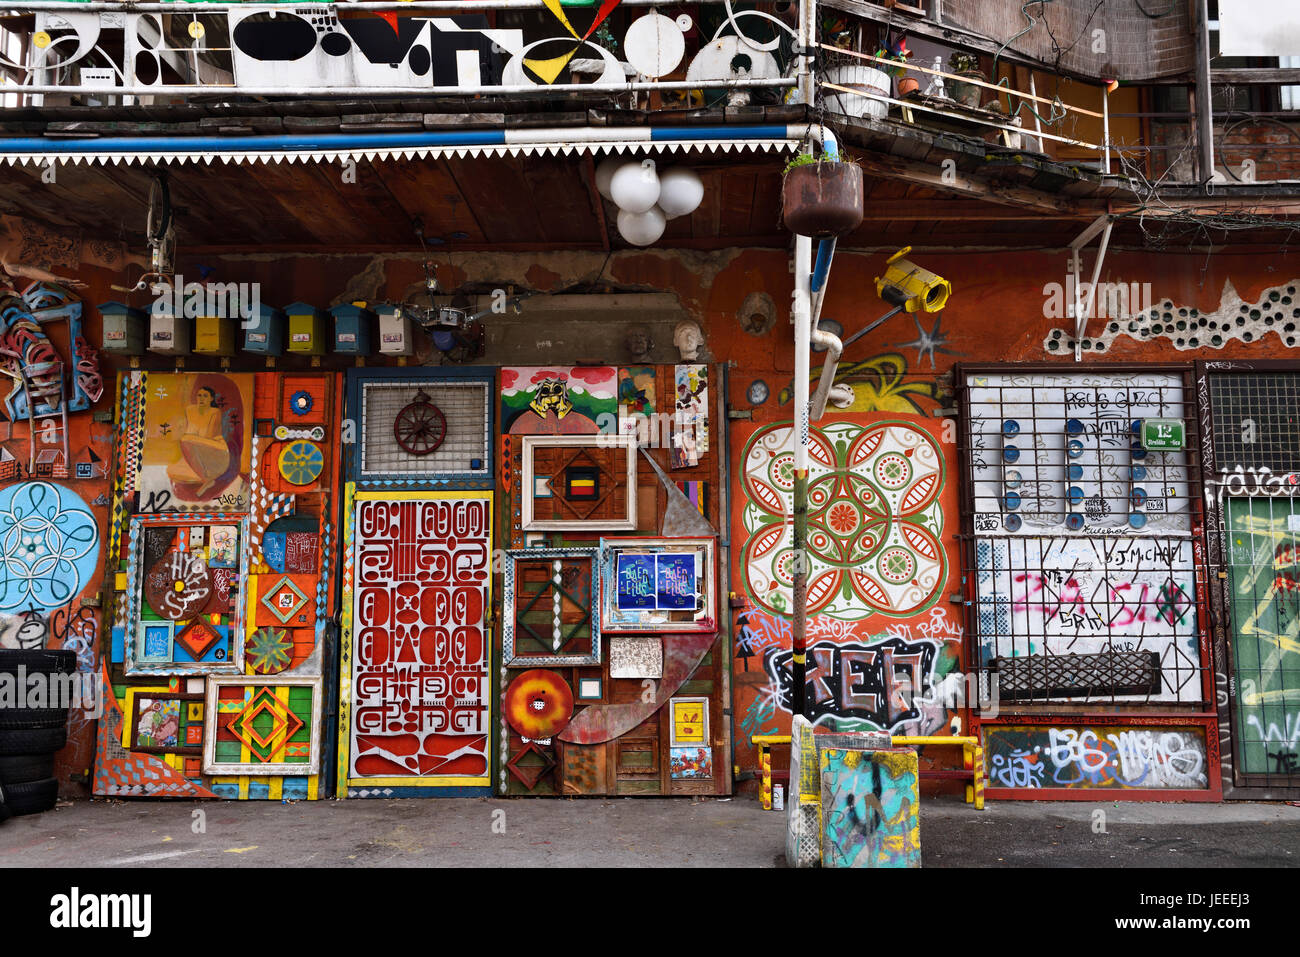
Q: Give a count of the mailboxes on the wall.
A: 7